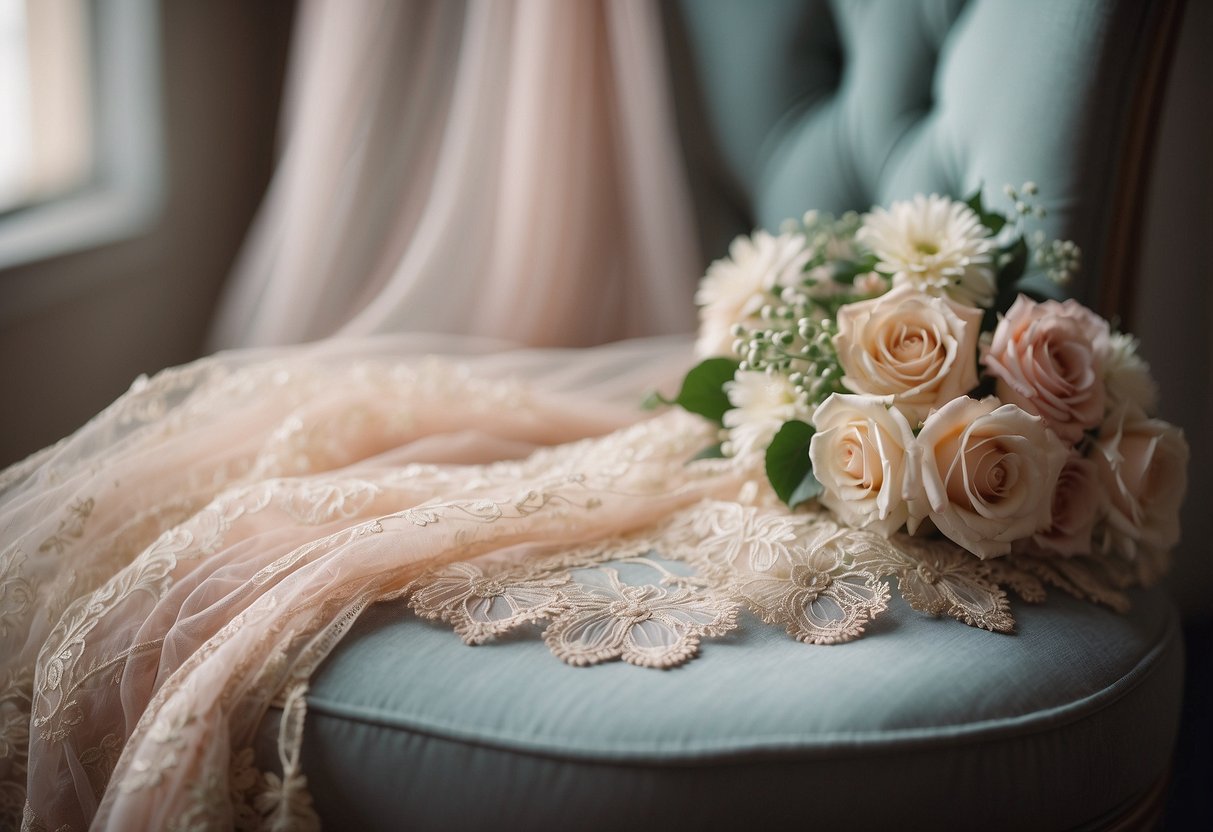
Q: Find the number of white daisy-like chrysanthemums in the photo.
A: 4